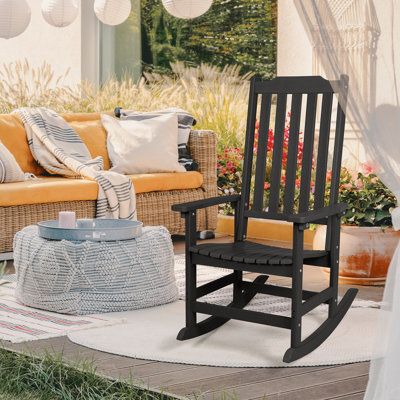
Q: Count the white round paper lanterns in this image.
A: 4